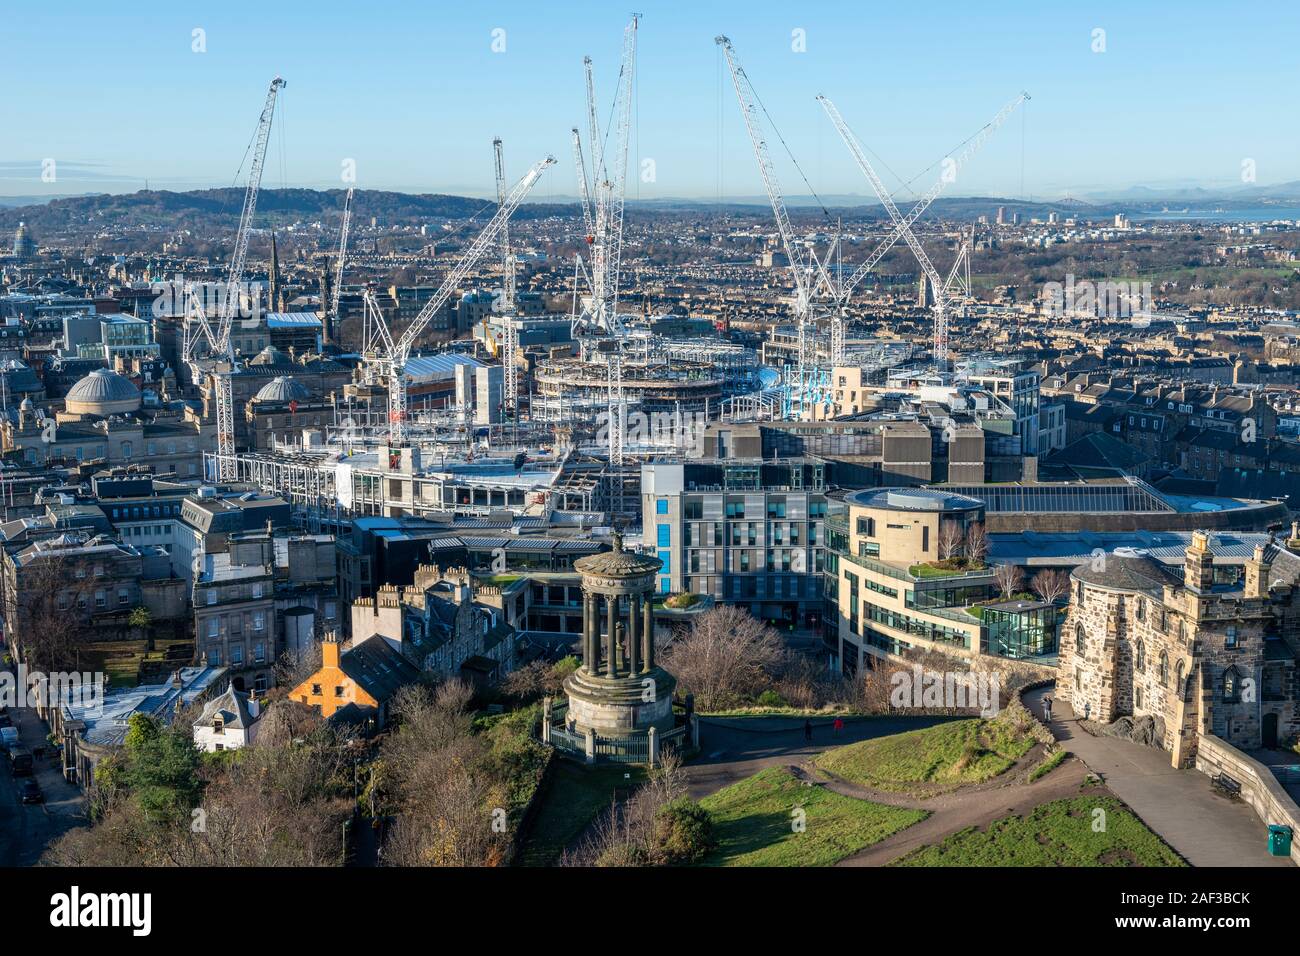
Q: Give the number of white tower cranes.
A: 10